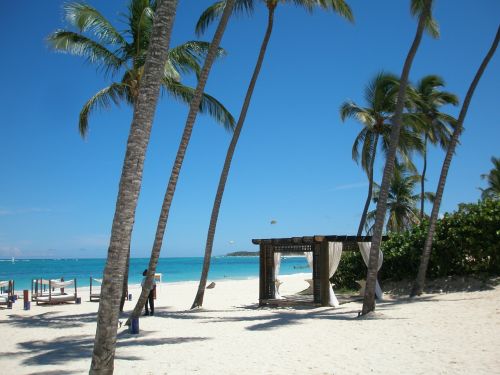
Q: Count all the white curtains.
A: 4